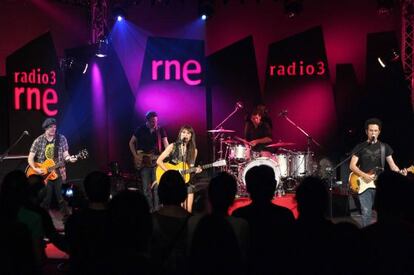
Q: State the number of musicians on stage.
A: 5